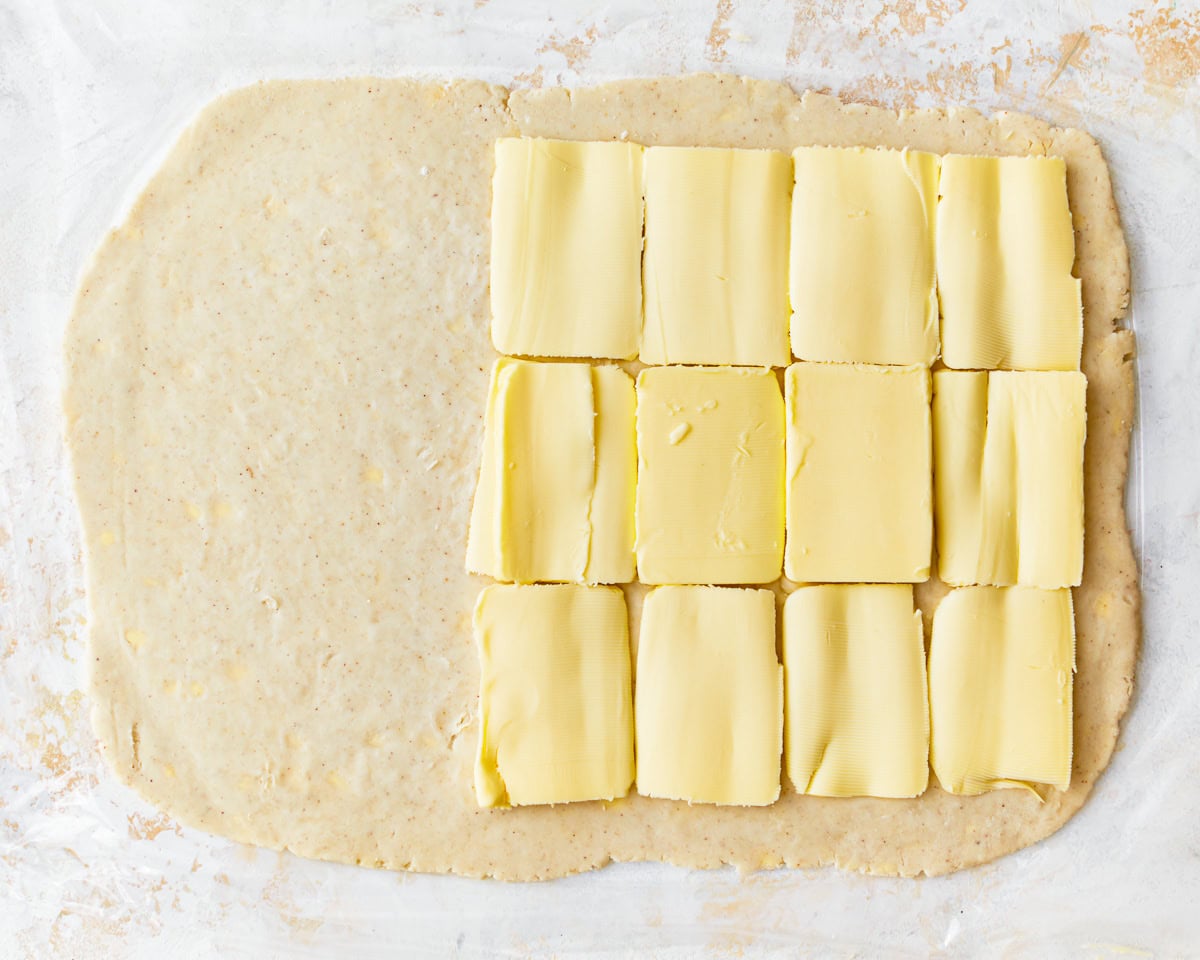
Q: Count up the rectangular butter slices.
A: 12